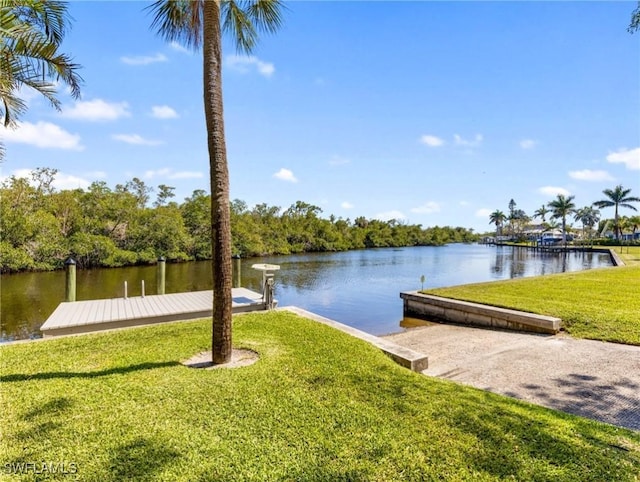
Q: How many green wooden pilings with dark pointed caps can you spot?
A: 3